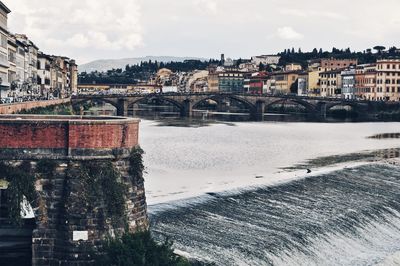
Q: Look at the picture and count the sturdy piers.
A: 4